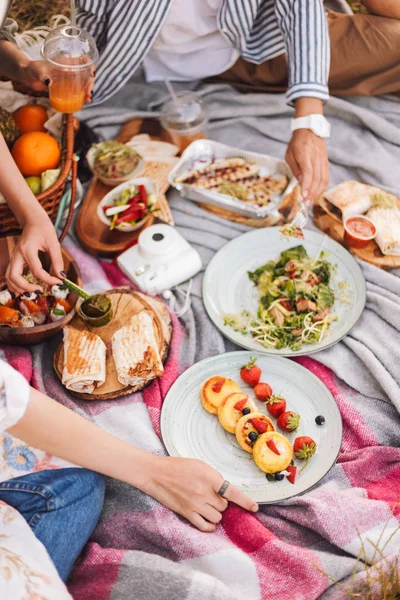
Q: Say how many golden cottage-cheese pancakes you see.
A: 4